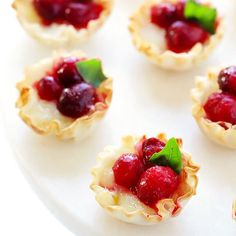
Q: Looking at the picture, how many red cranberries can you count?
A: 13